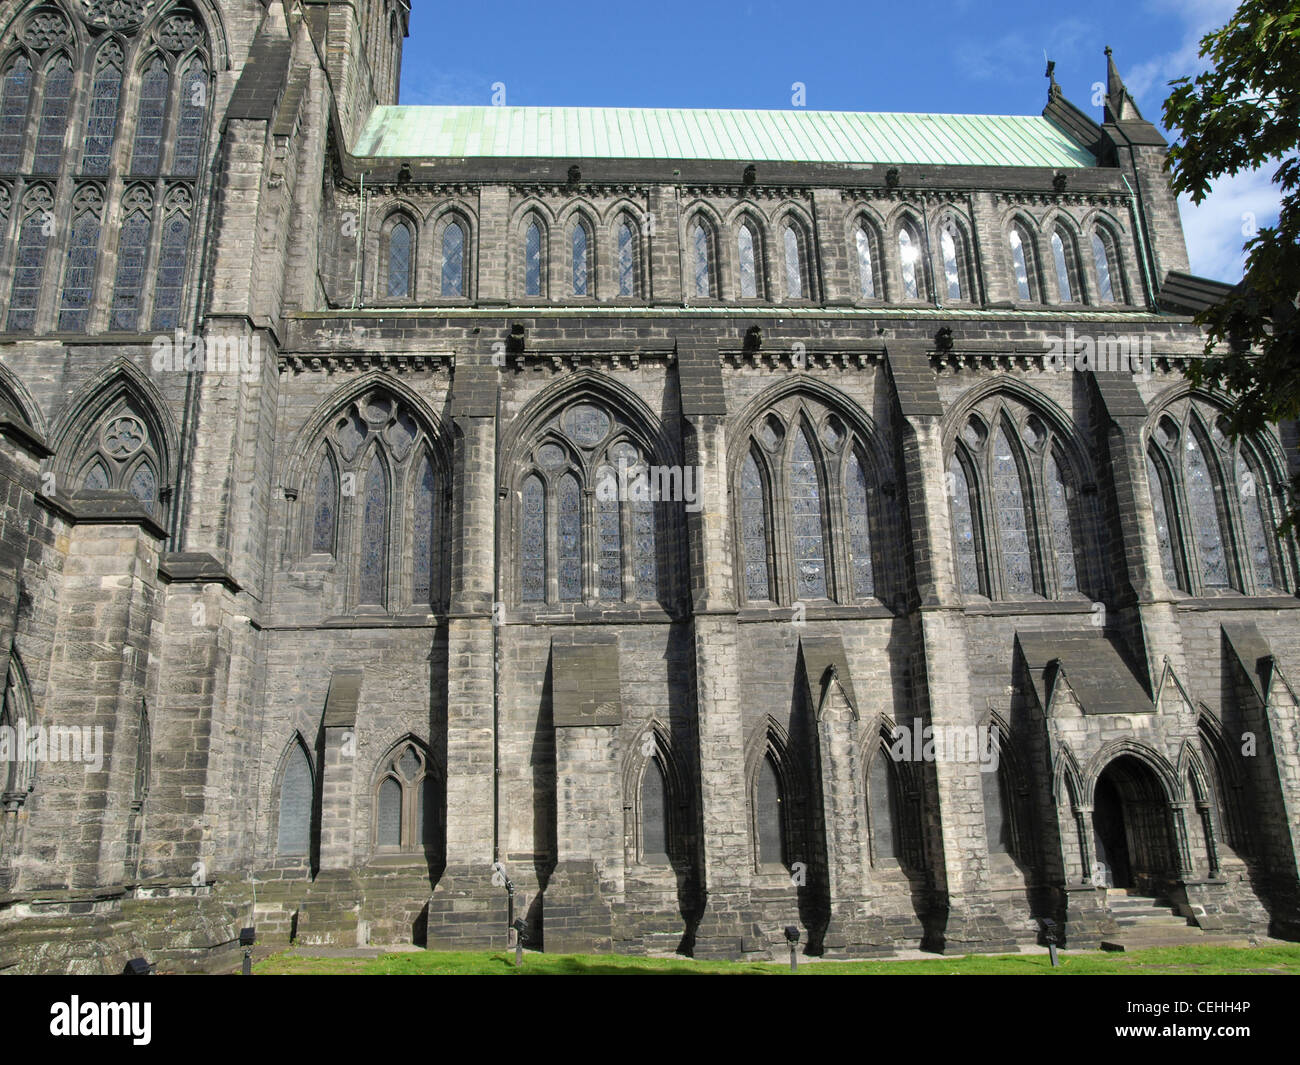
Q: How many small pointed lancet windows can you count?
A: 14